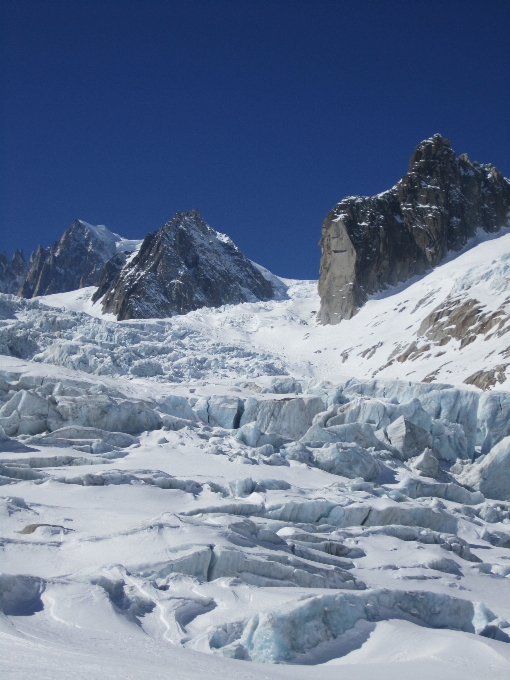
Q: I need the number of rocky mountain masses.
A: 3